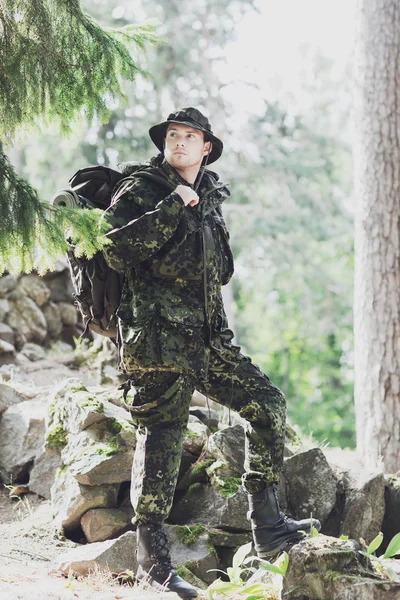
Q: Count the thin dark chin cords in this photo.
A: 1